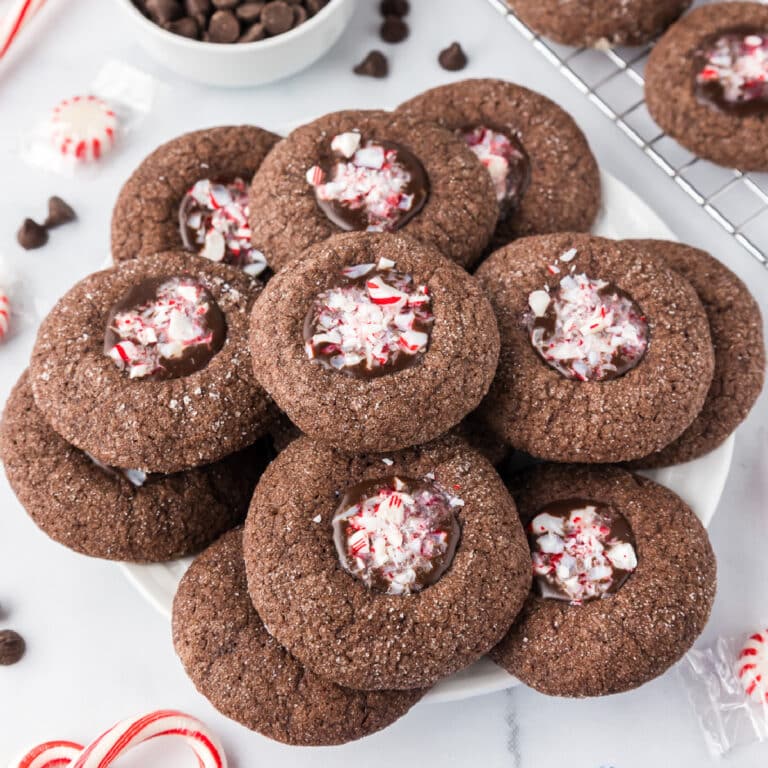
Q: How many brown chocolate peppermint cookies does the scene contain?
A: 14